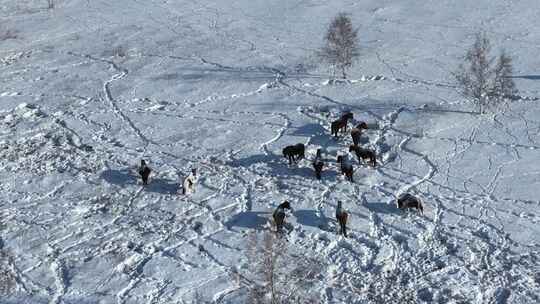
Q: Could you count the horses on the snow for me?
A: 11